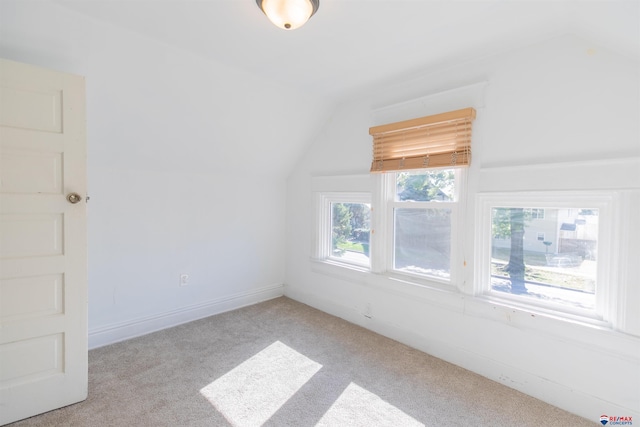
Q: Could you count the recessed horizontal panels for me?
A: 5